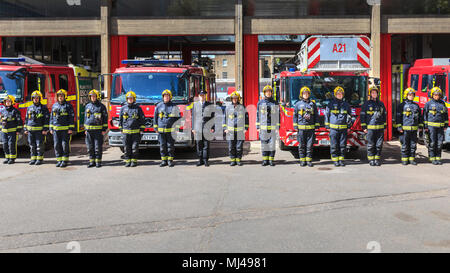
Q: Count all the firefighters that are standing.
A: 14